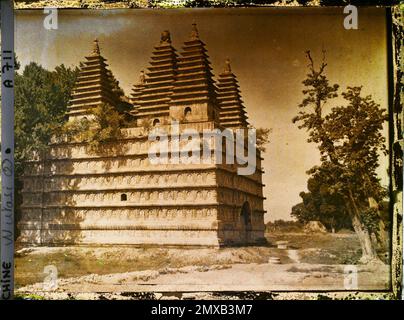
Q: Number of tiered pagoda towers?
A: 5